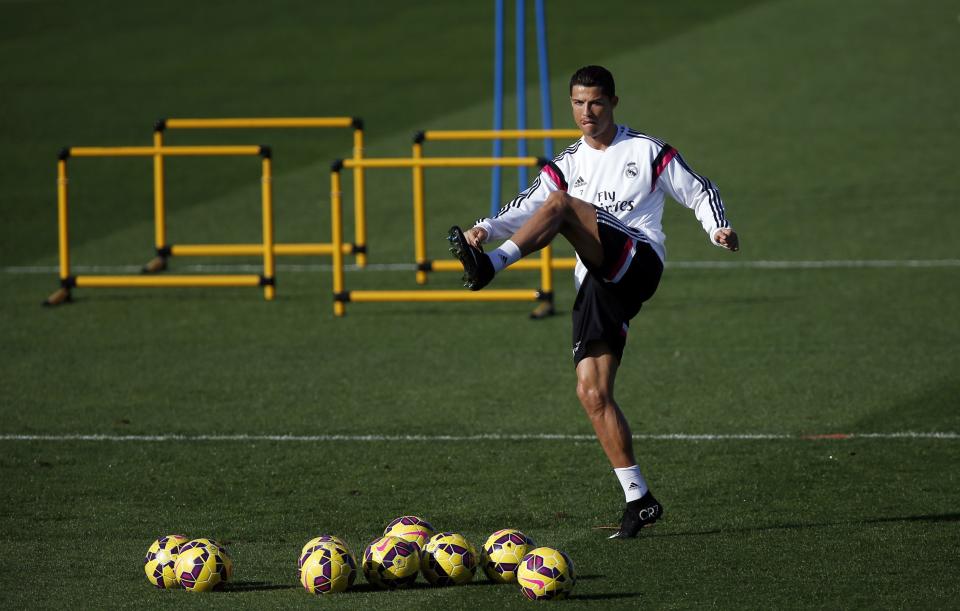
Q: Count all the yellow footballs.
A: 9